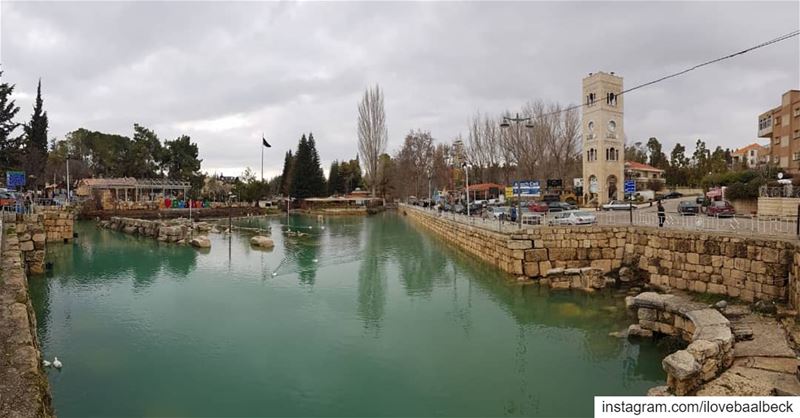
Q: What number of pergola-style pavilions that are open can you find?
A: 1